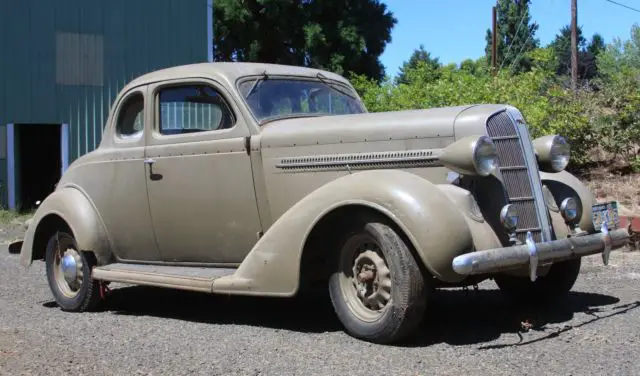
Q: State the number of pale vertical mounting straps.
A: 2